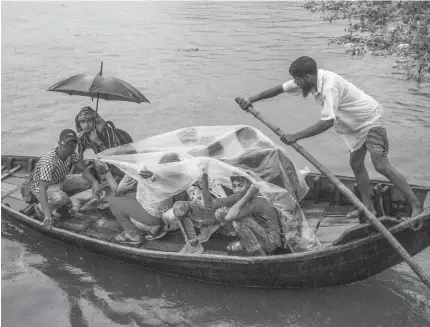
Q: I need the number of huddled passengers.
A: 5